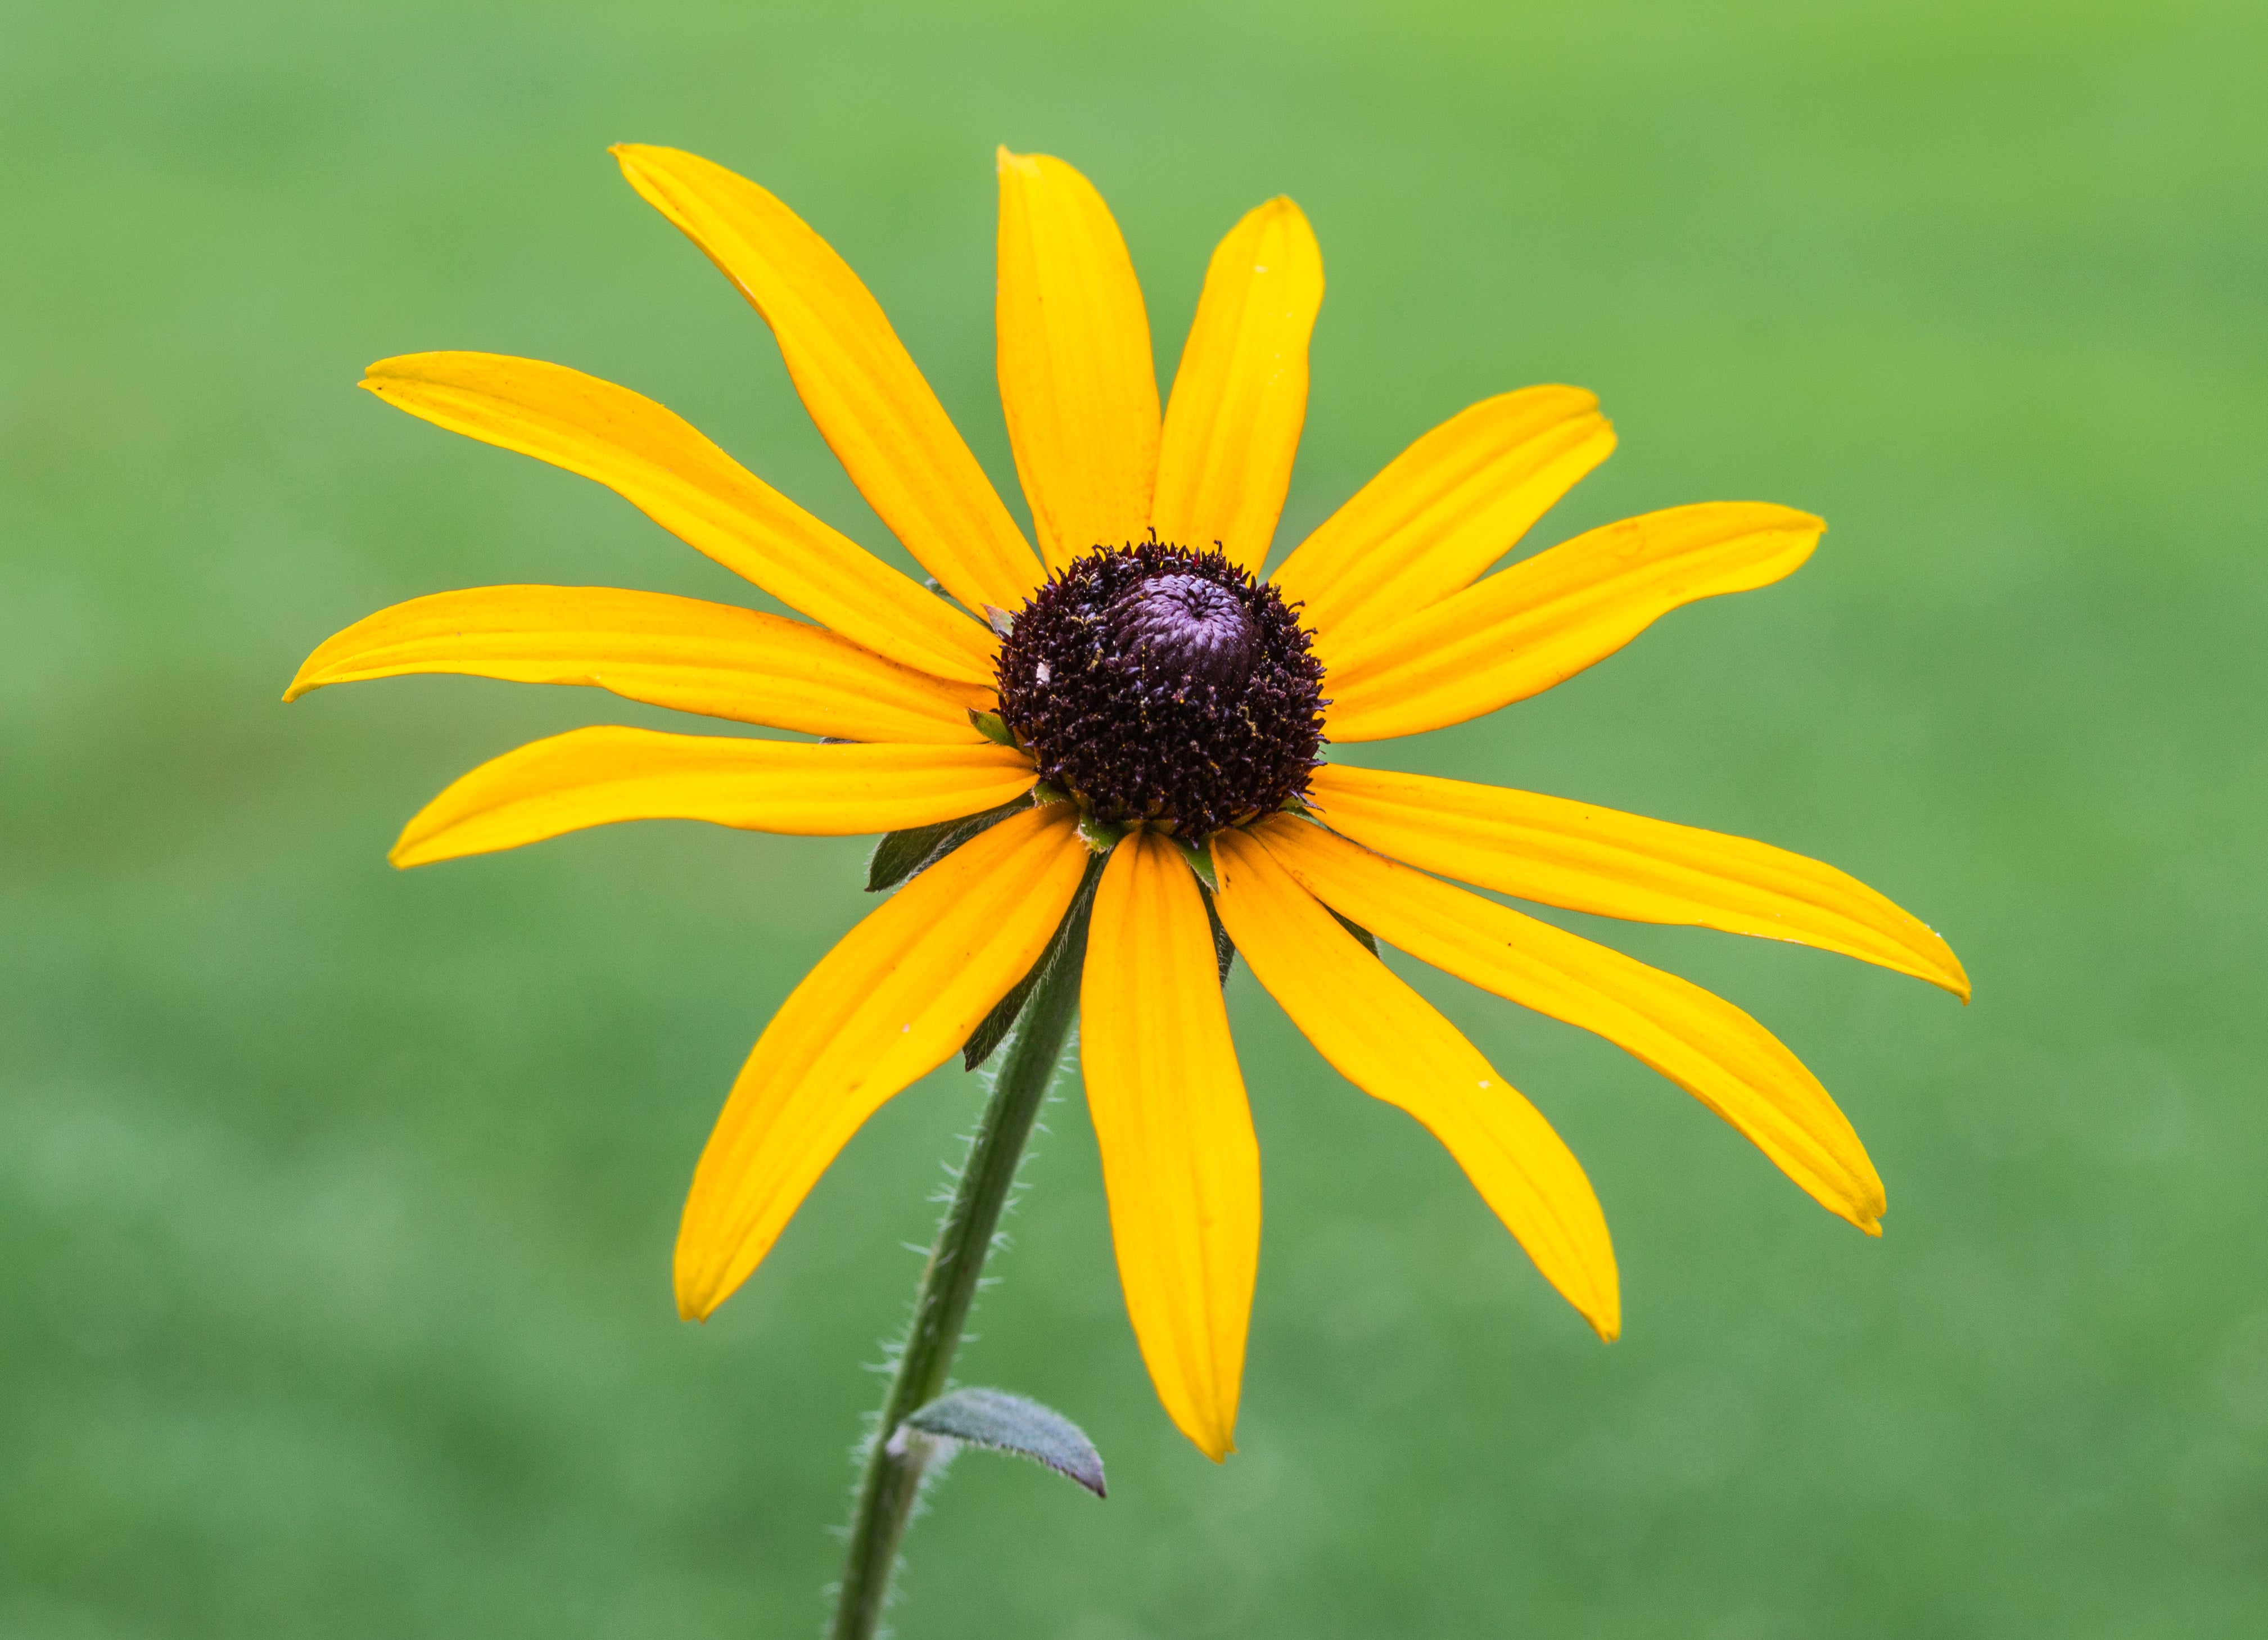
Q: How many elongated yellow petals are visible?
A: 13